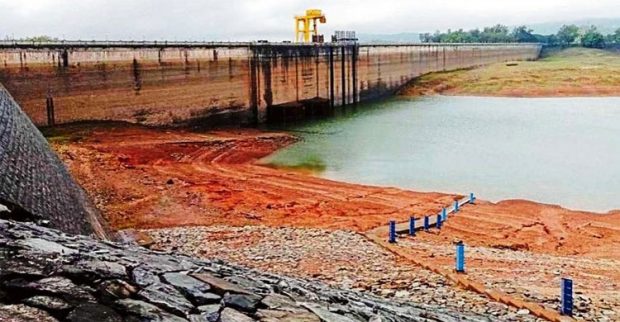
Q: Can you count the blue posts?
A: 9